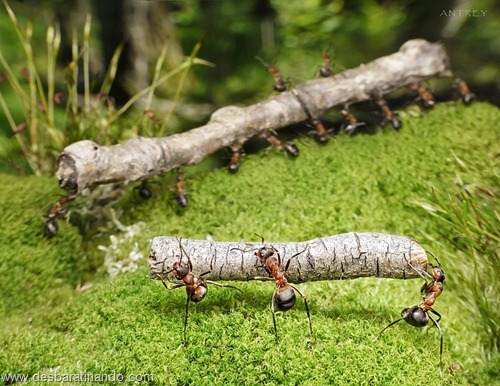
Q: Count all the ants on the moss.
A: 13